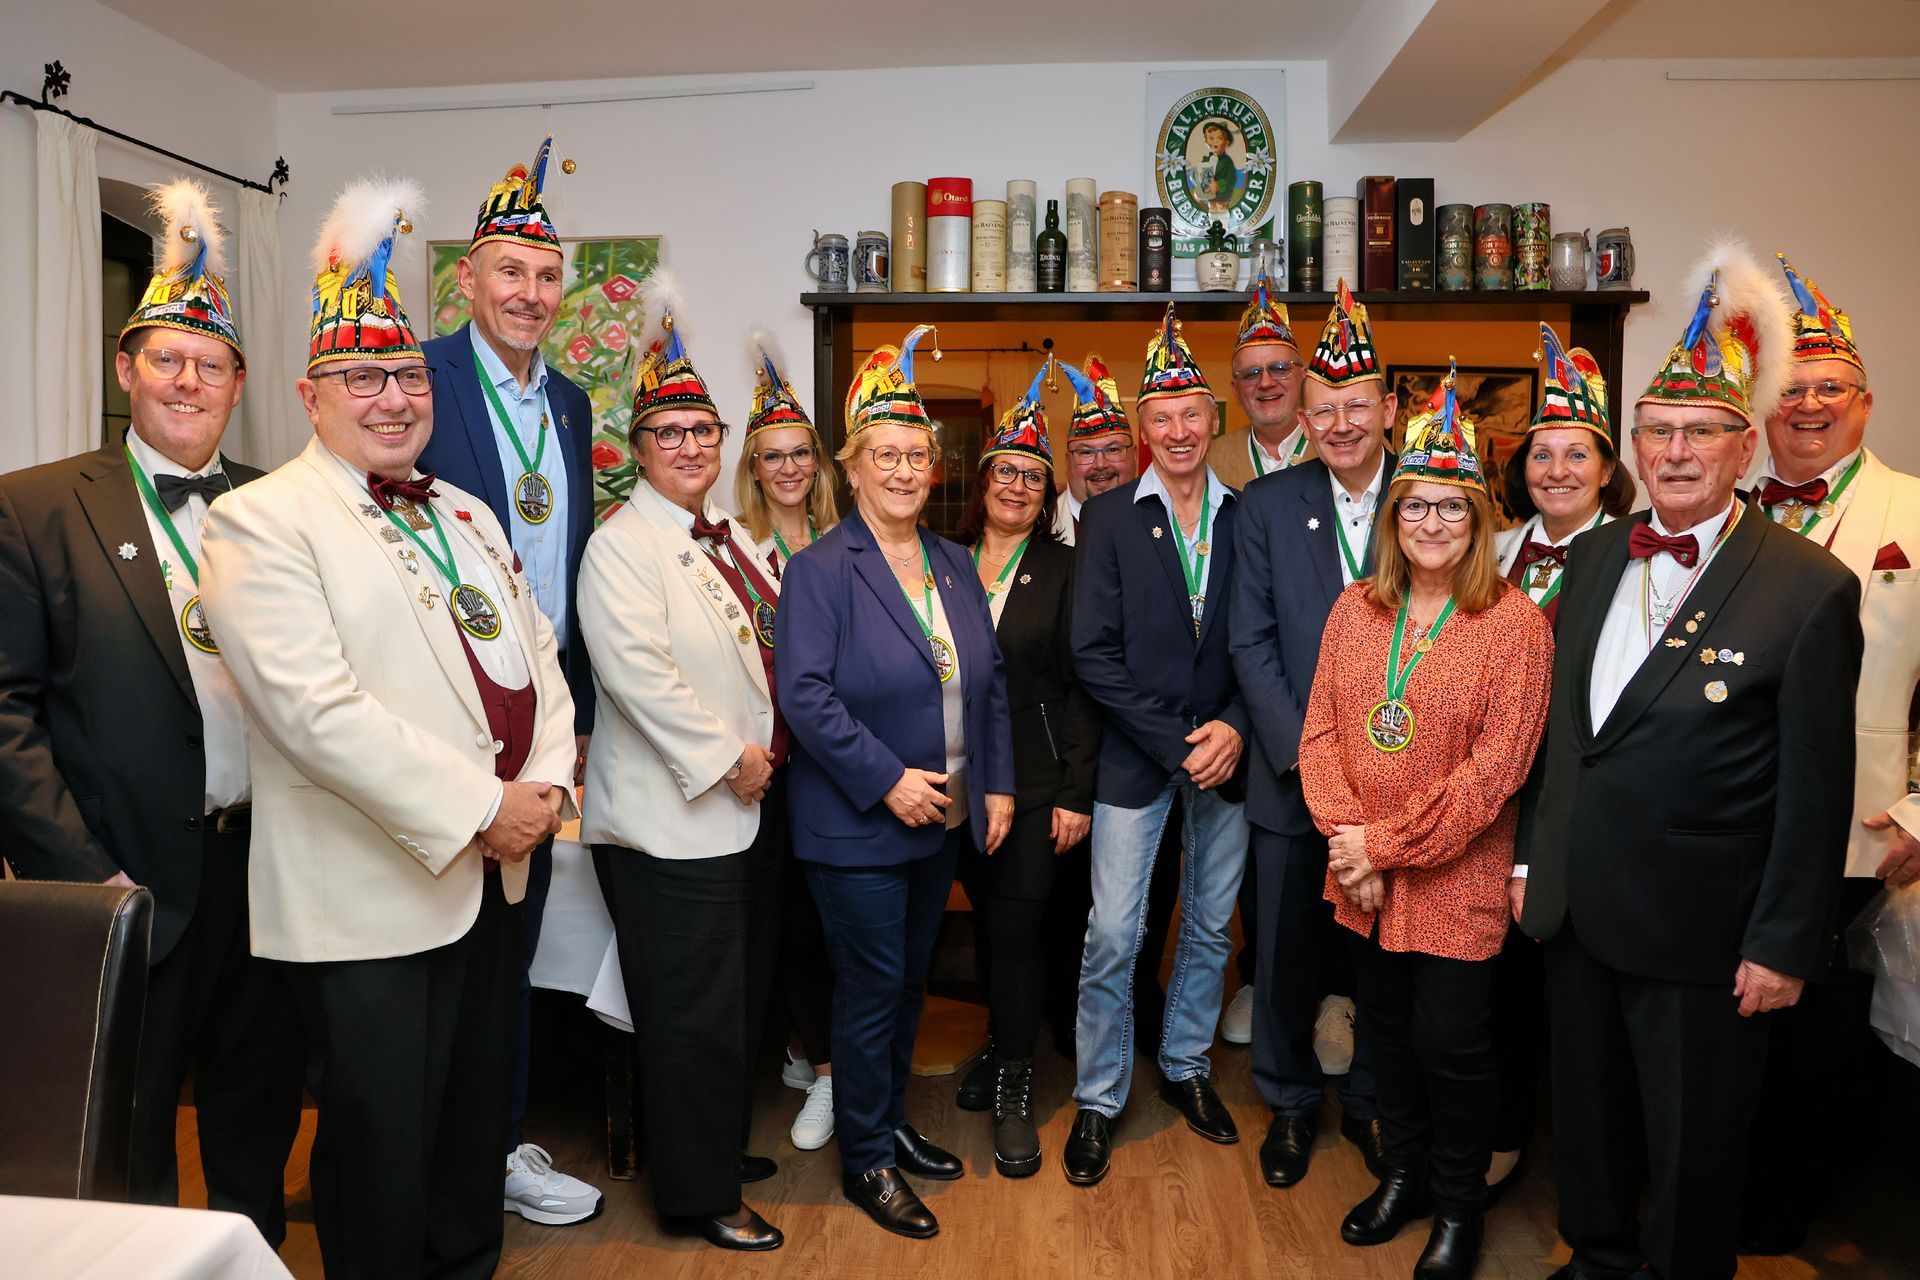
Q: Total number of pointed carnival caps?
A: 15